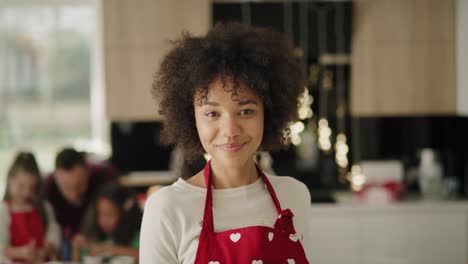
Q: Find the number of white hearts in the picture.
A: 6